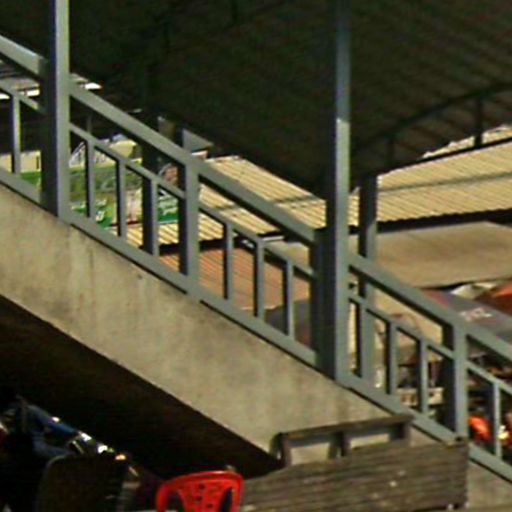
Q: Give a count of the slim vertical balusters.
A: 11